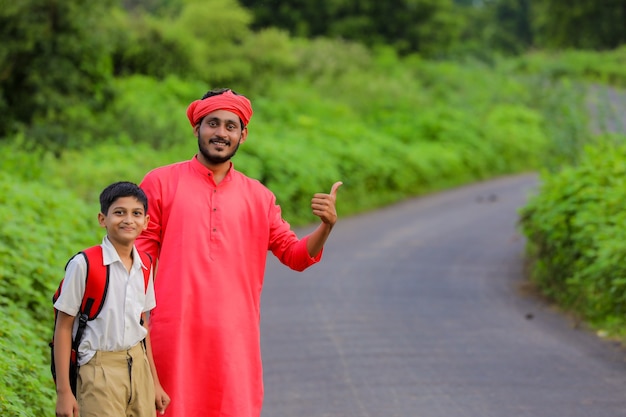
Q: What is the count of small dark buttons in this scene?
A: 4